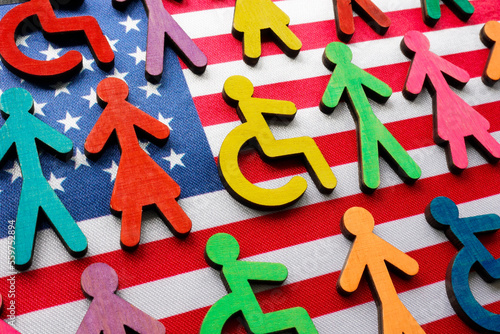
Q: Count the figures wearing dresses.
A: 3